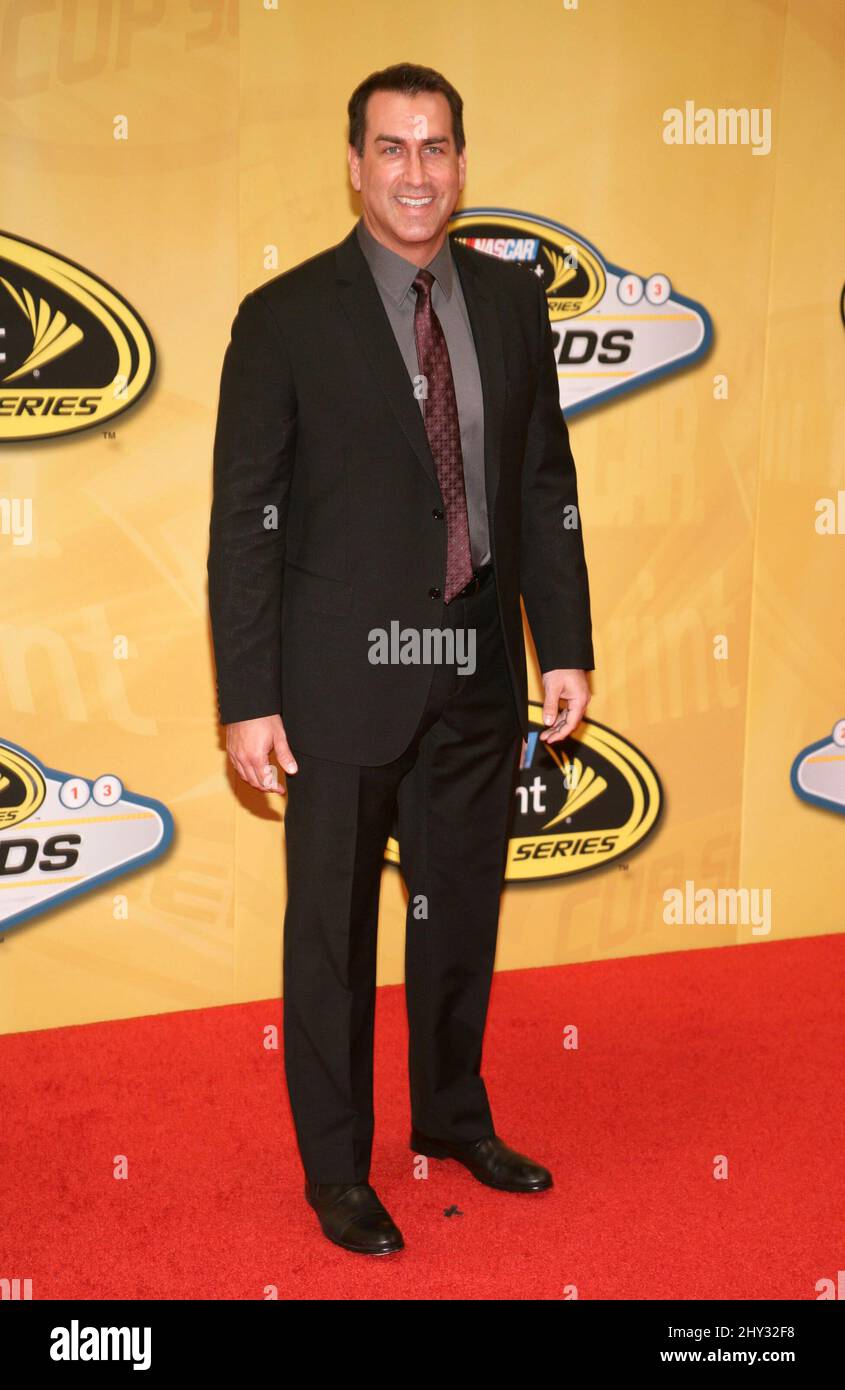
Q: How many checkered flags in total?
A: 0